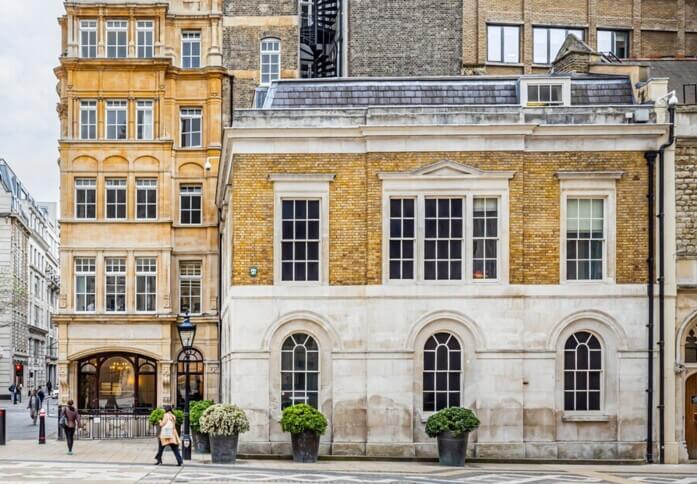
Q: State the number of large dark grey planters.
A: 5